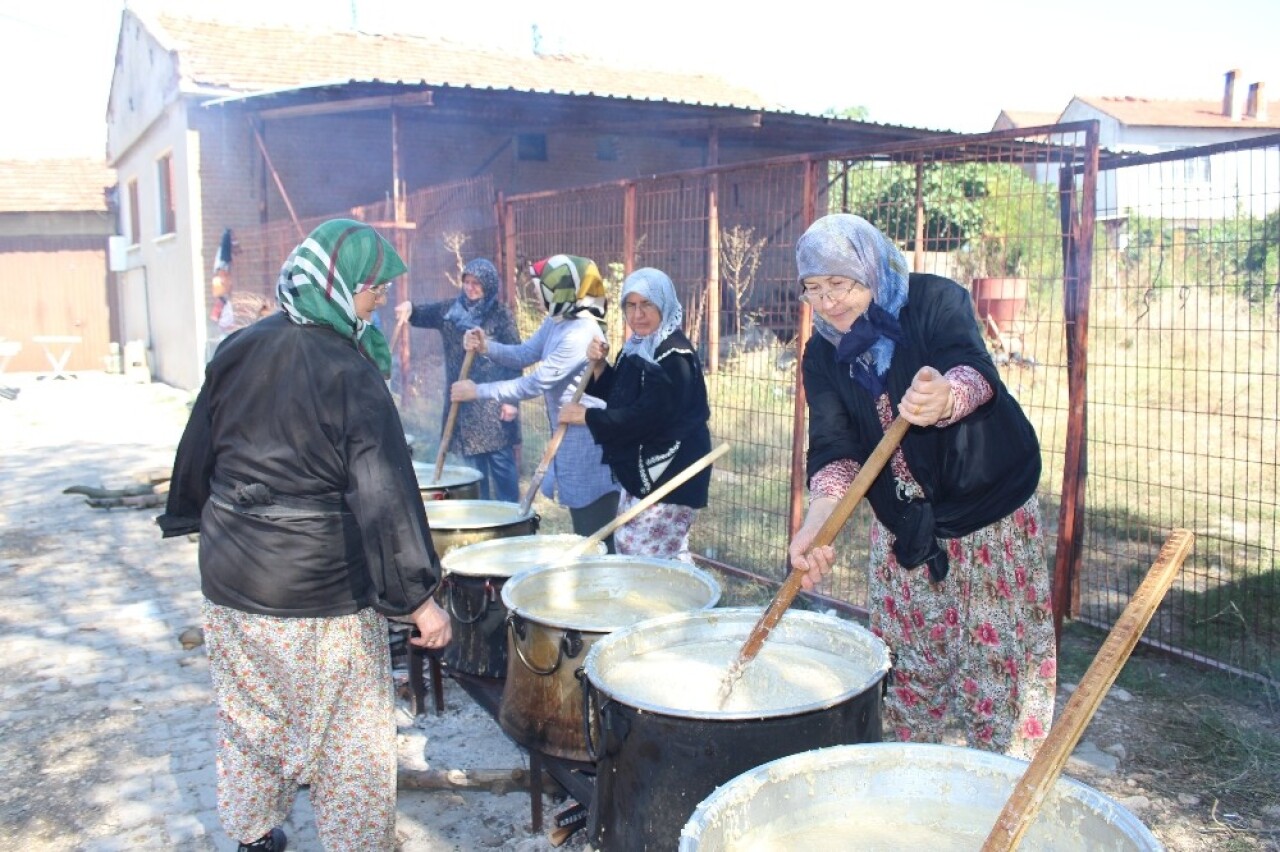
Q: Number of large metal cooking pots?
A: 6